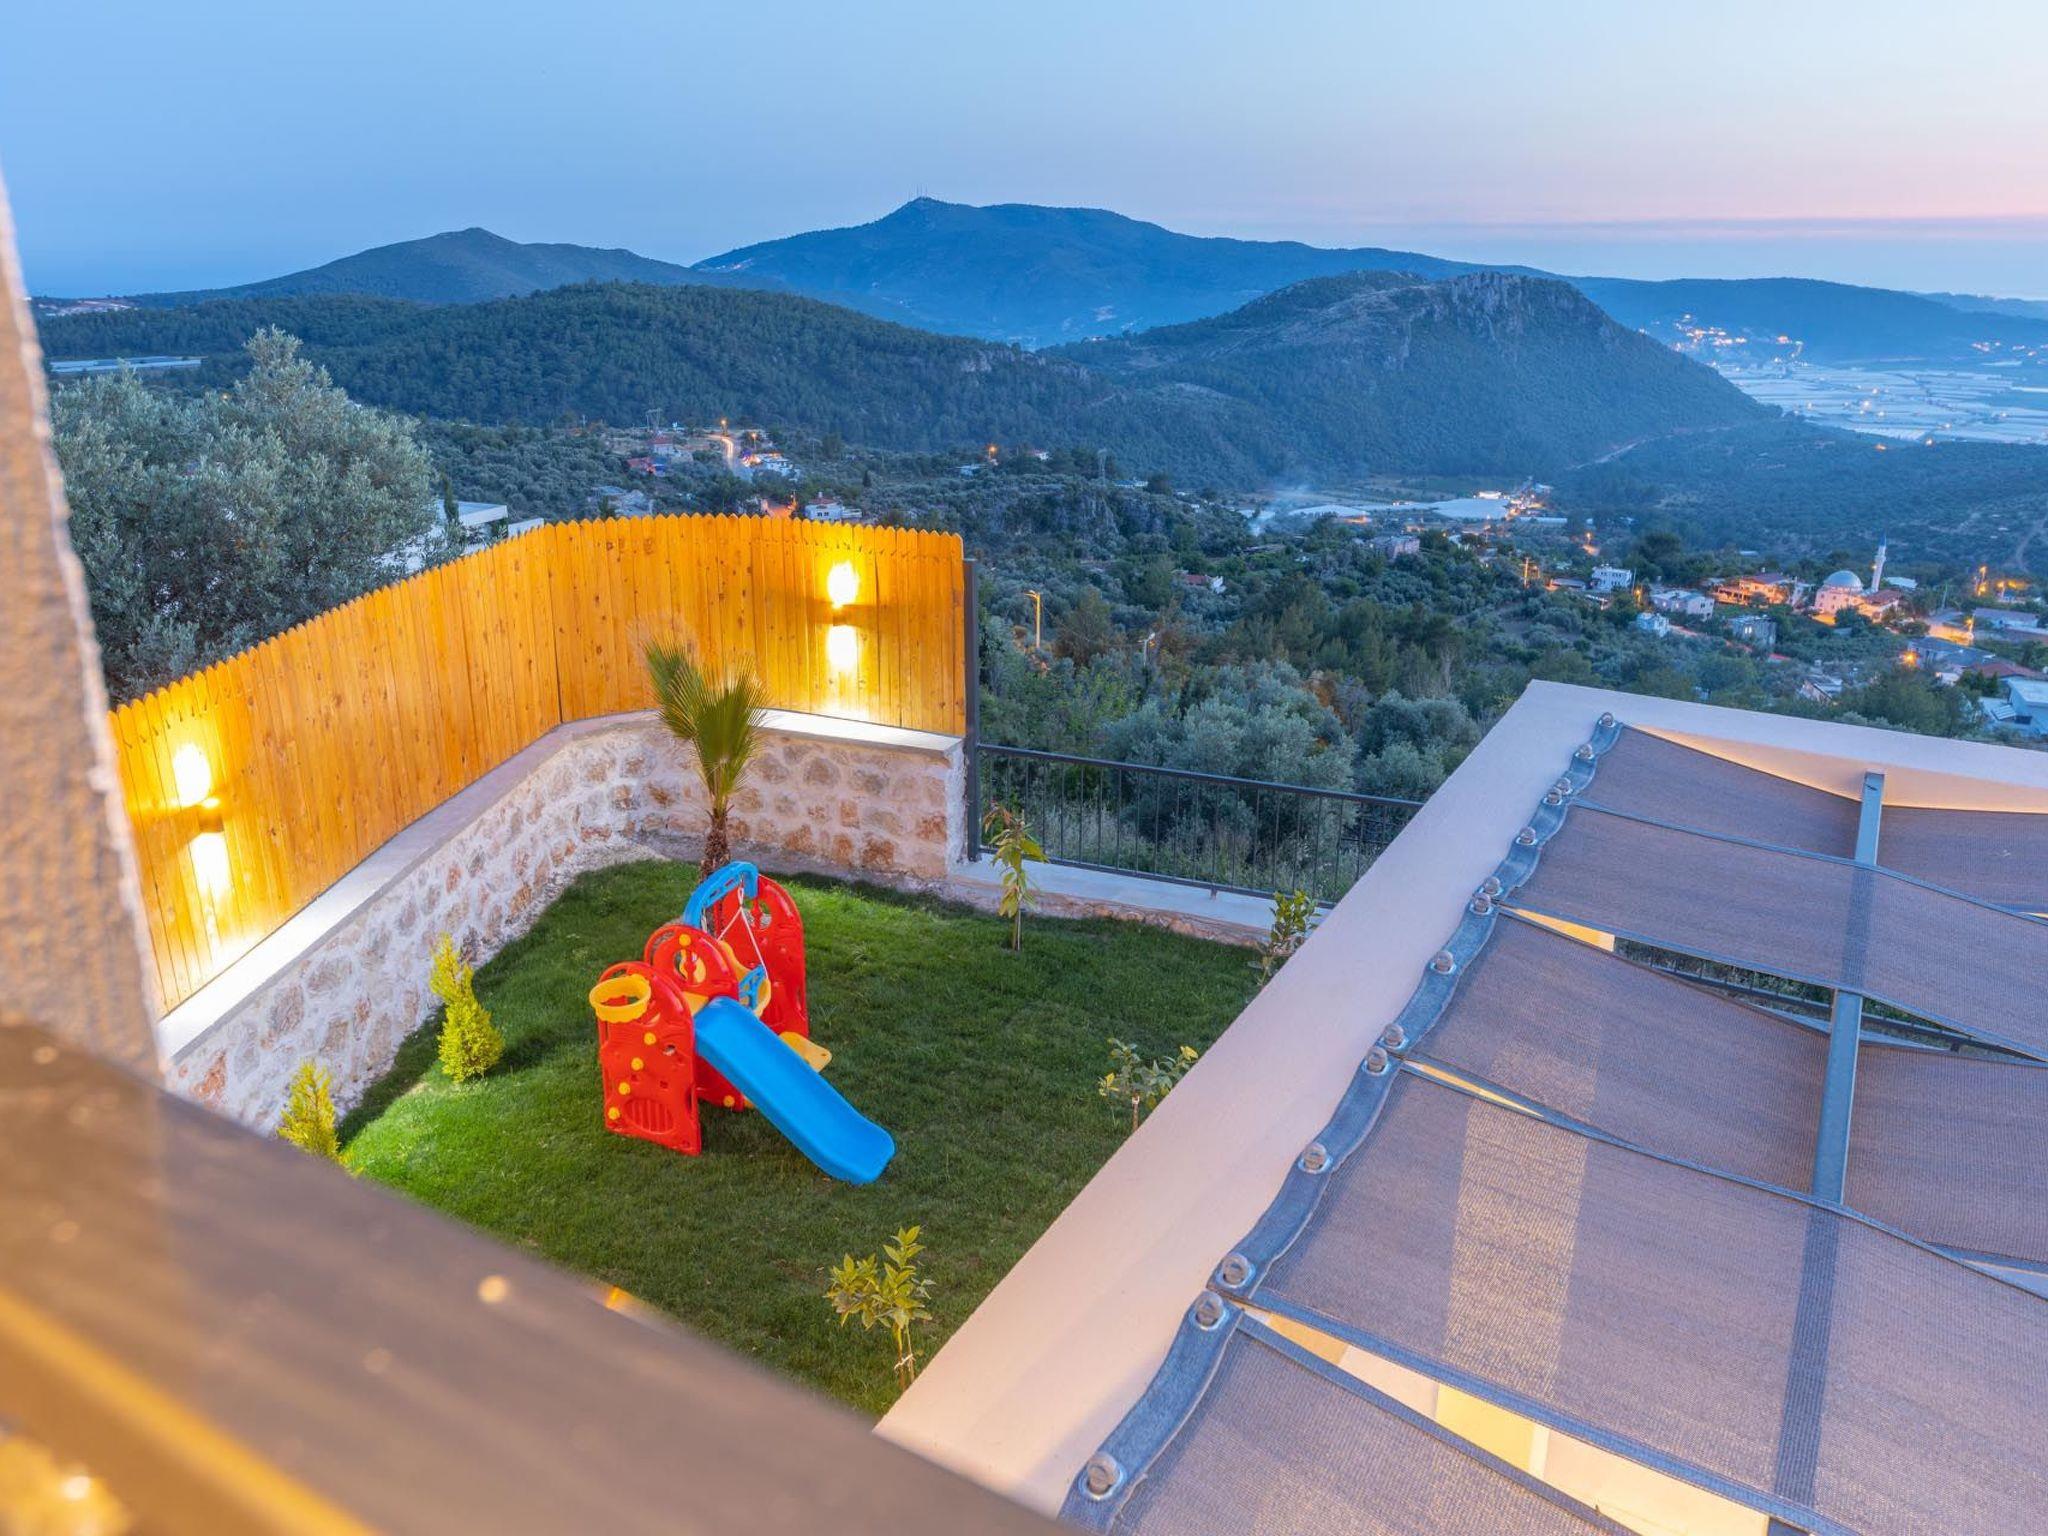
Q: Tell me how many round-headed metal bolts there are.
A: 14